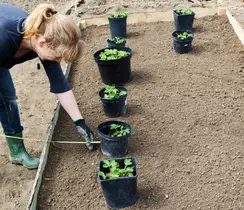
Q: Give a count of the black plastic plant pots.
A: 8